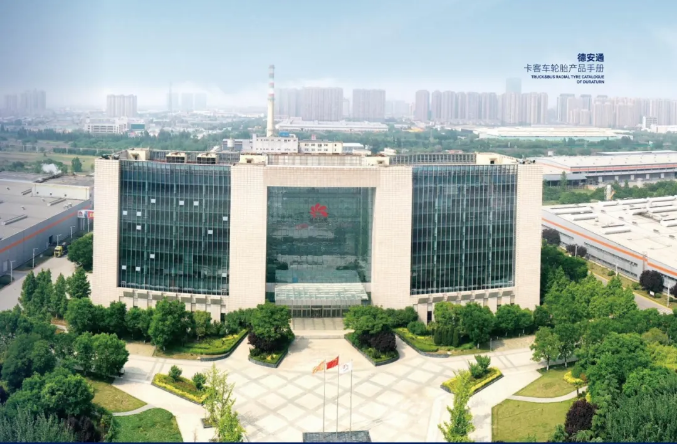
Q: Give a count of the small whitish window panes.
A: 12